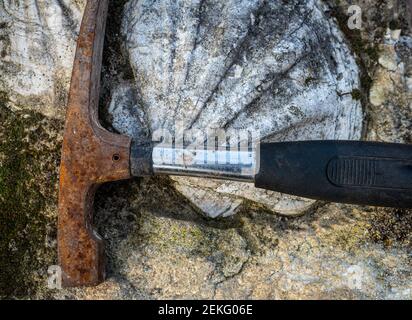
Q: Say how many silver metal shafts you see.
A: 1